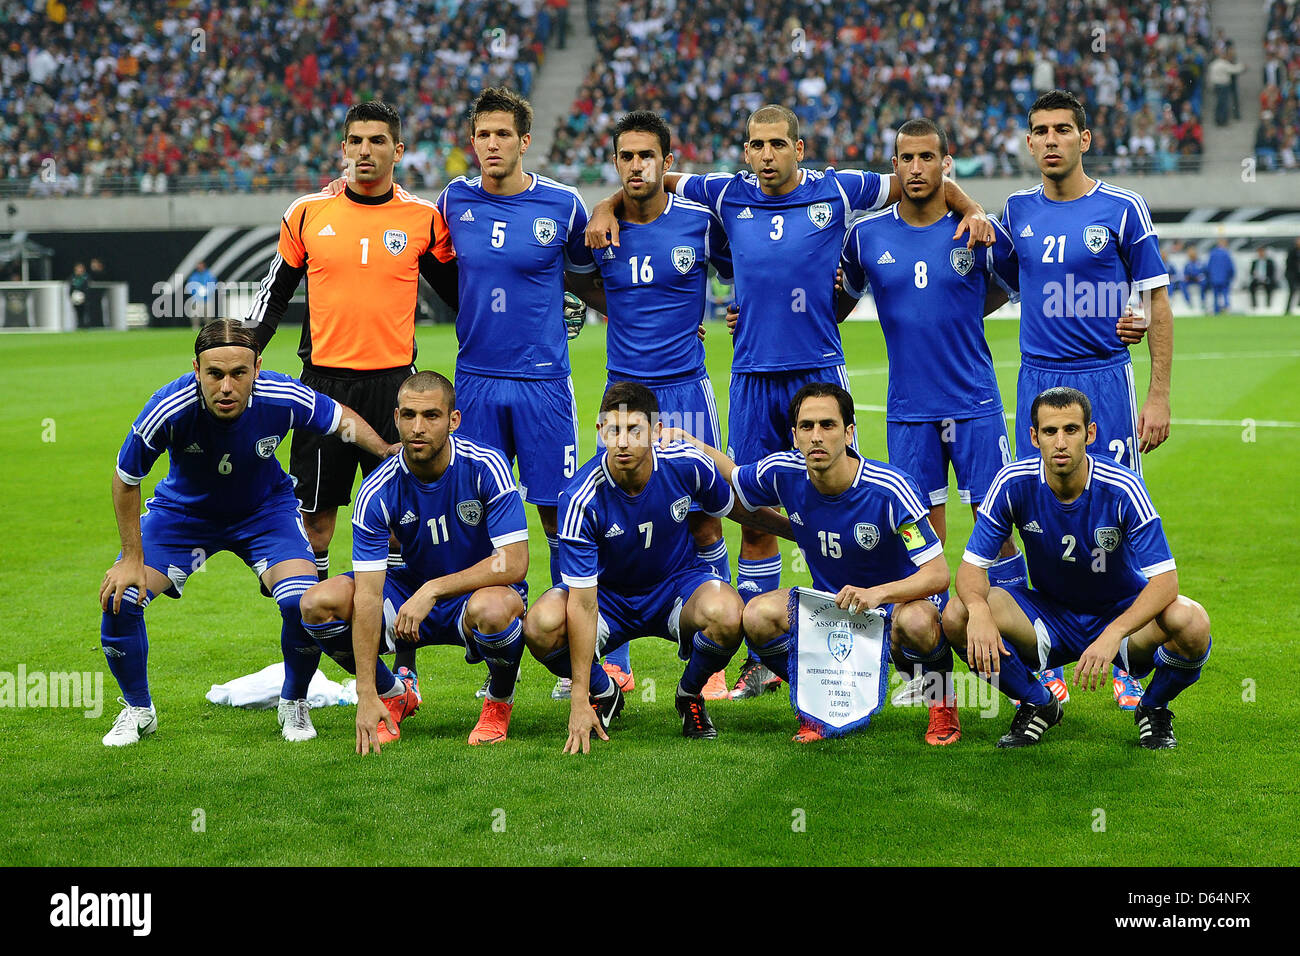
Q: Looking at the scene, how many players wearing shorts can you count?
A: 11